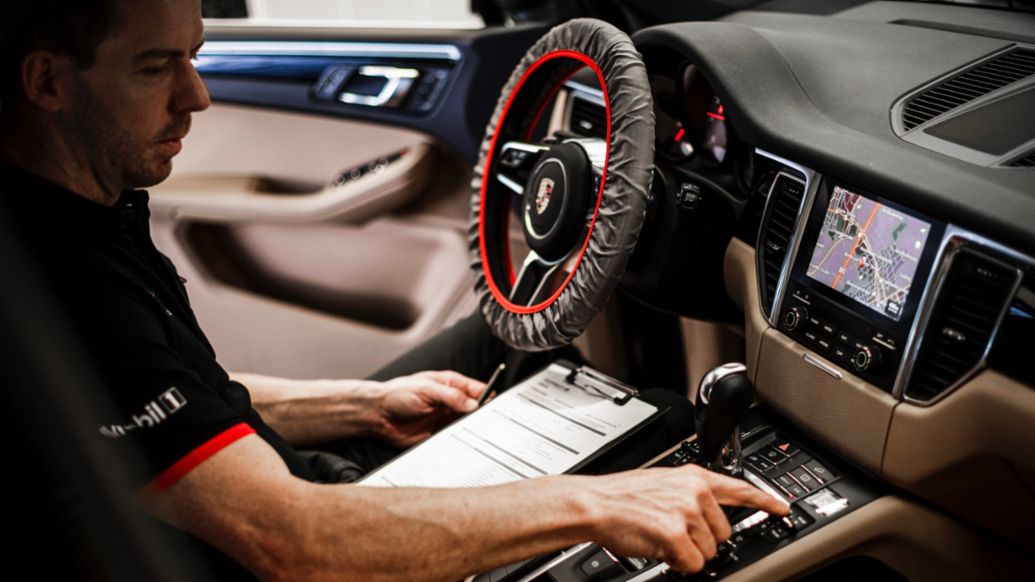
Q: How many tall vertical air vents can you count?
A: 2